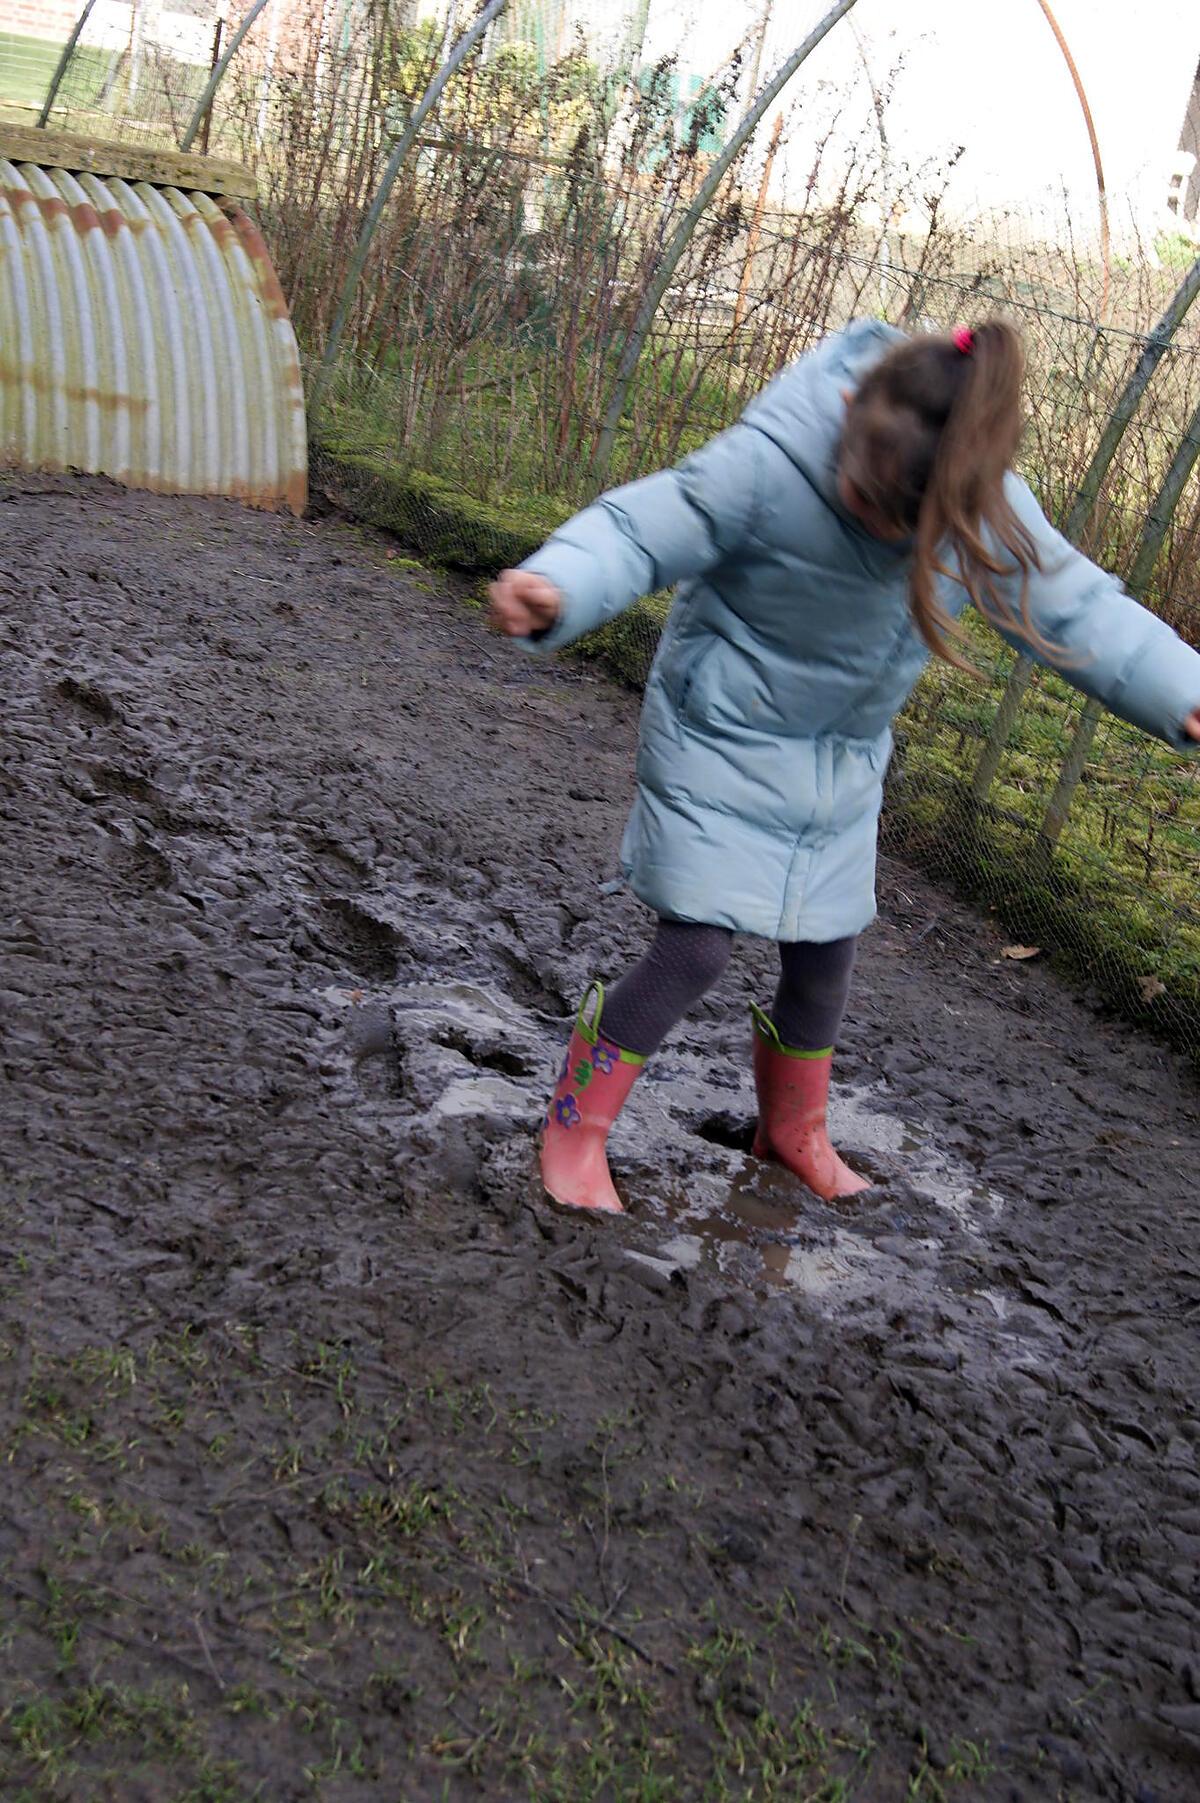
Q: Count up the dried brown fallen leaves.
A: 2